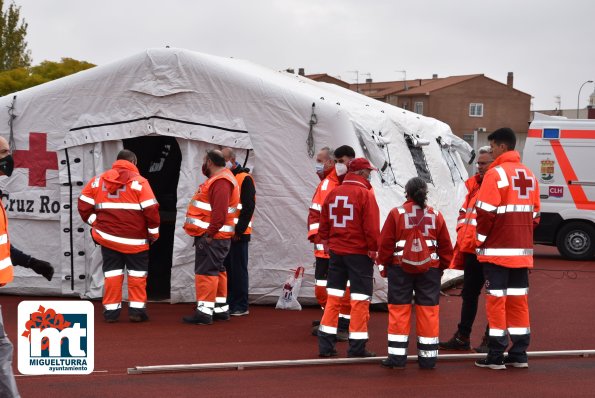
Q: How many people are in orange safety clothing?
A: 10